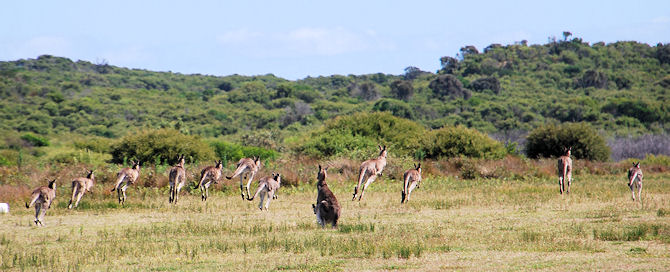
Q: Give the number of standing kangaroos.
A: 1